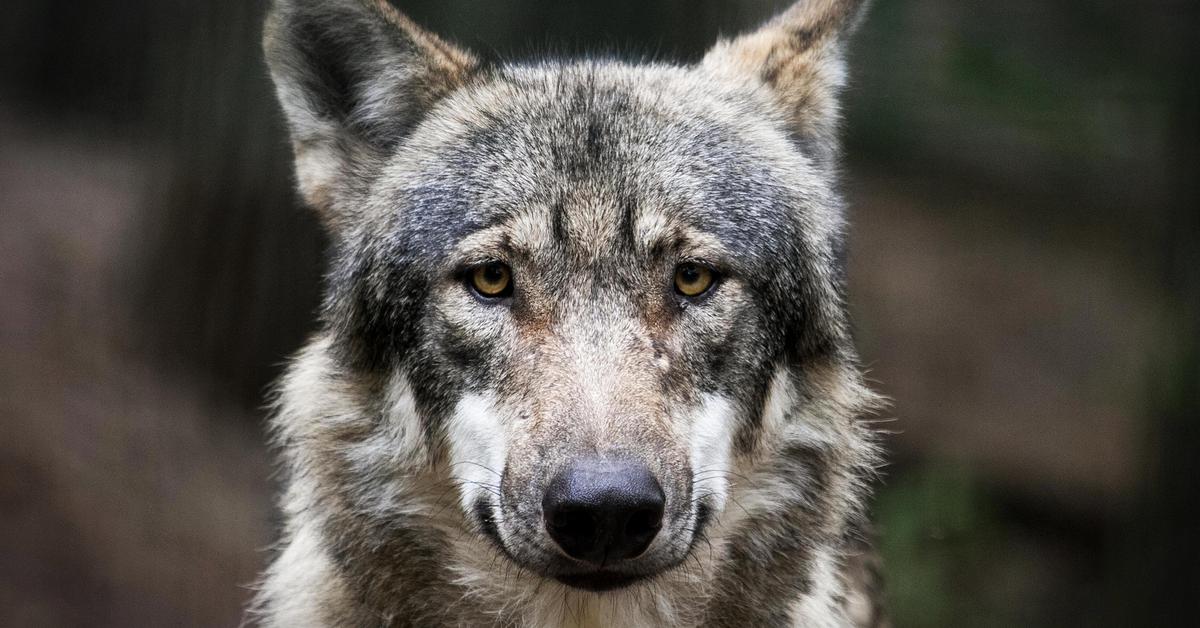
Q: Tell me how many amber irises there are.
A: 2